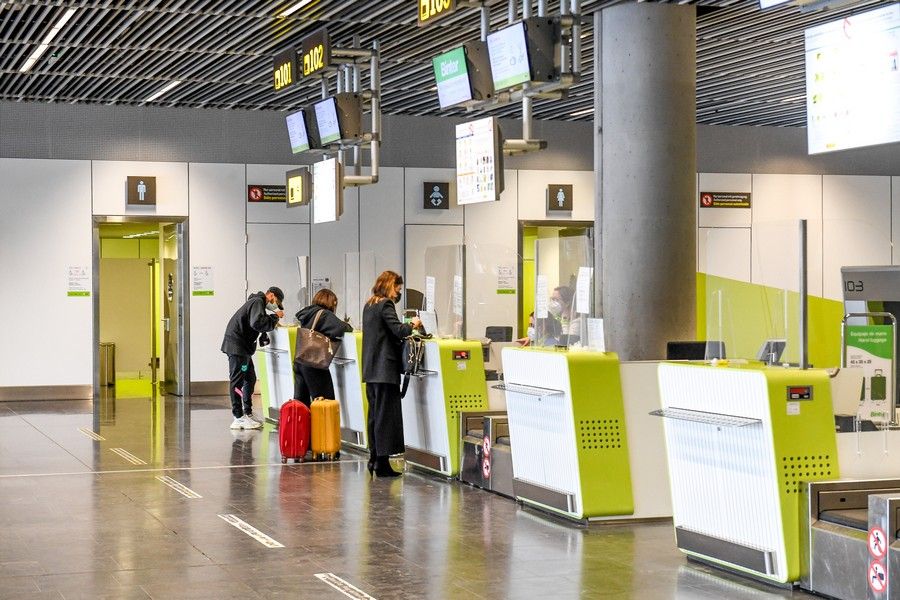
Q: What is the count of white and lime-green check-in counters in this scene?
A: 5